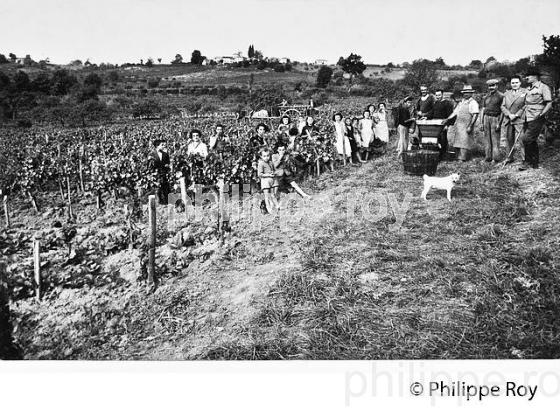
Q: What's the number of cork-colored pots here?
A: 0